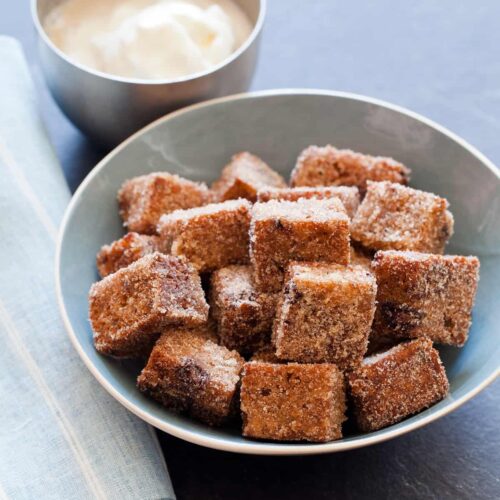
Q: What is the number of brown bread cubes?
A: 15